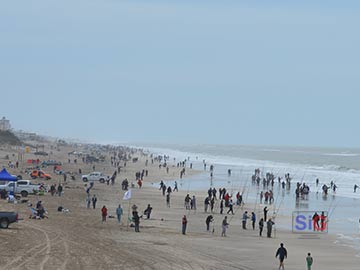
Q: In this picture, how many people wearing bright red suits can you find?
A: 2